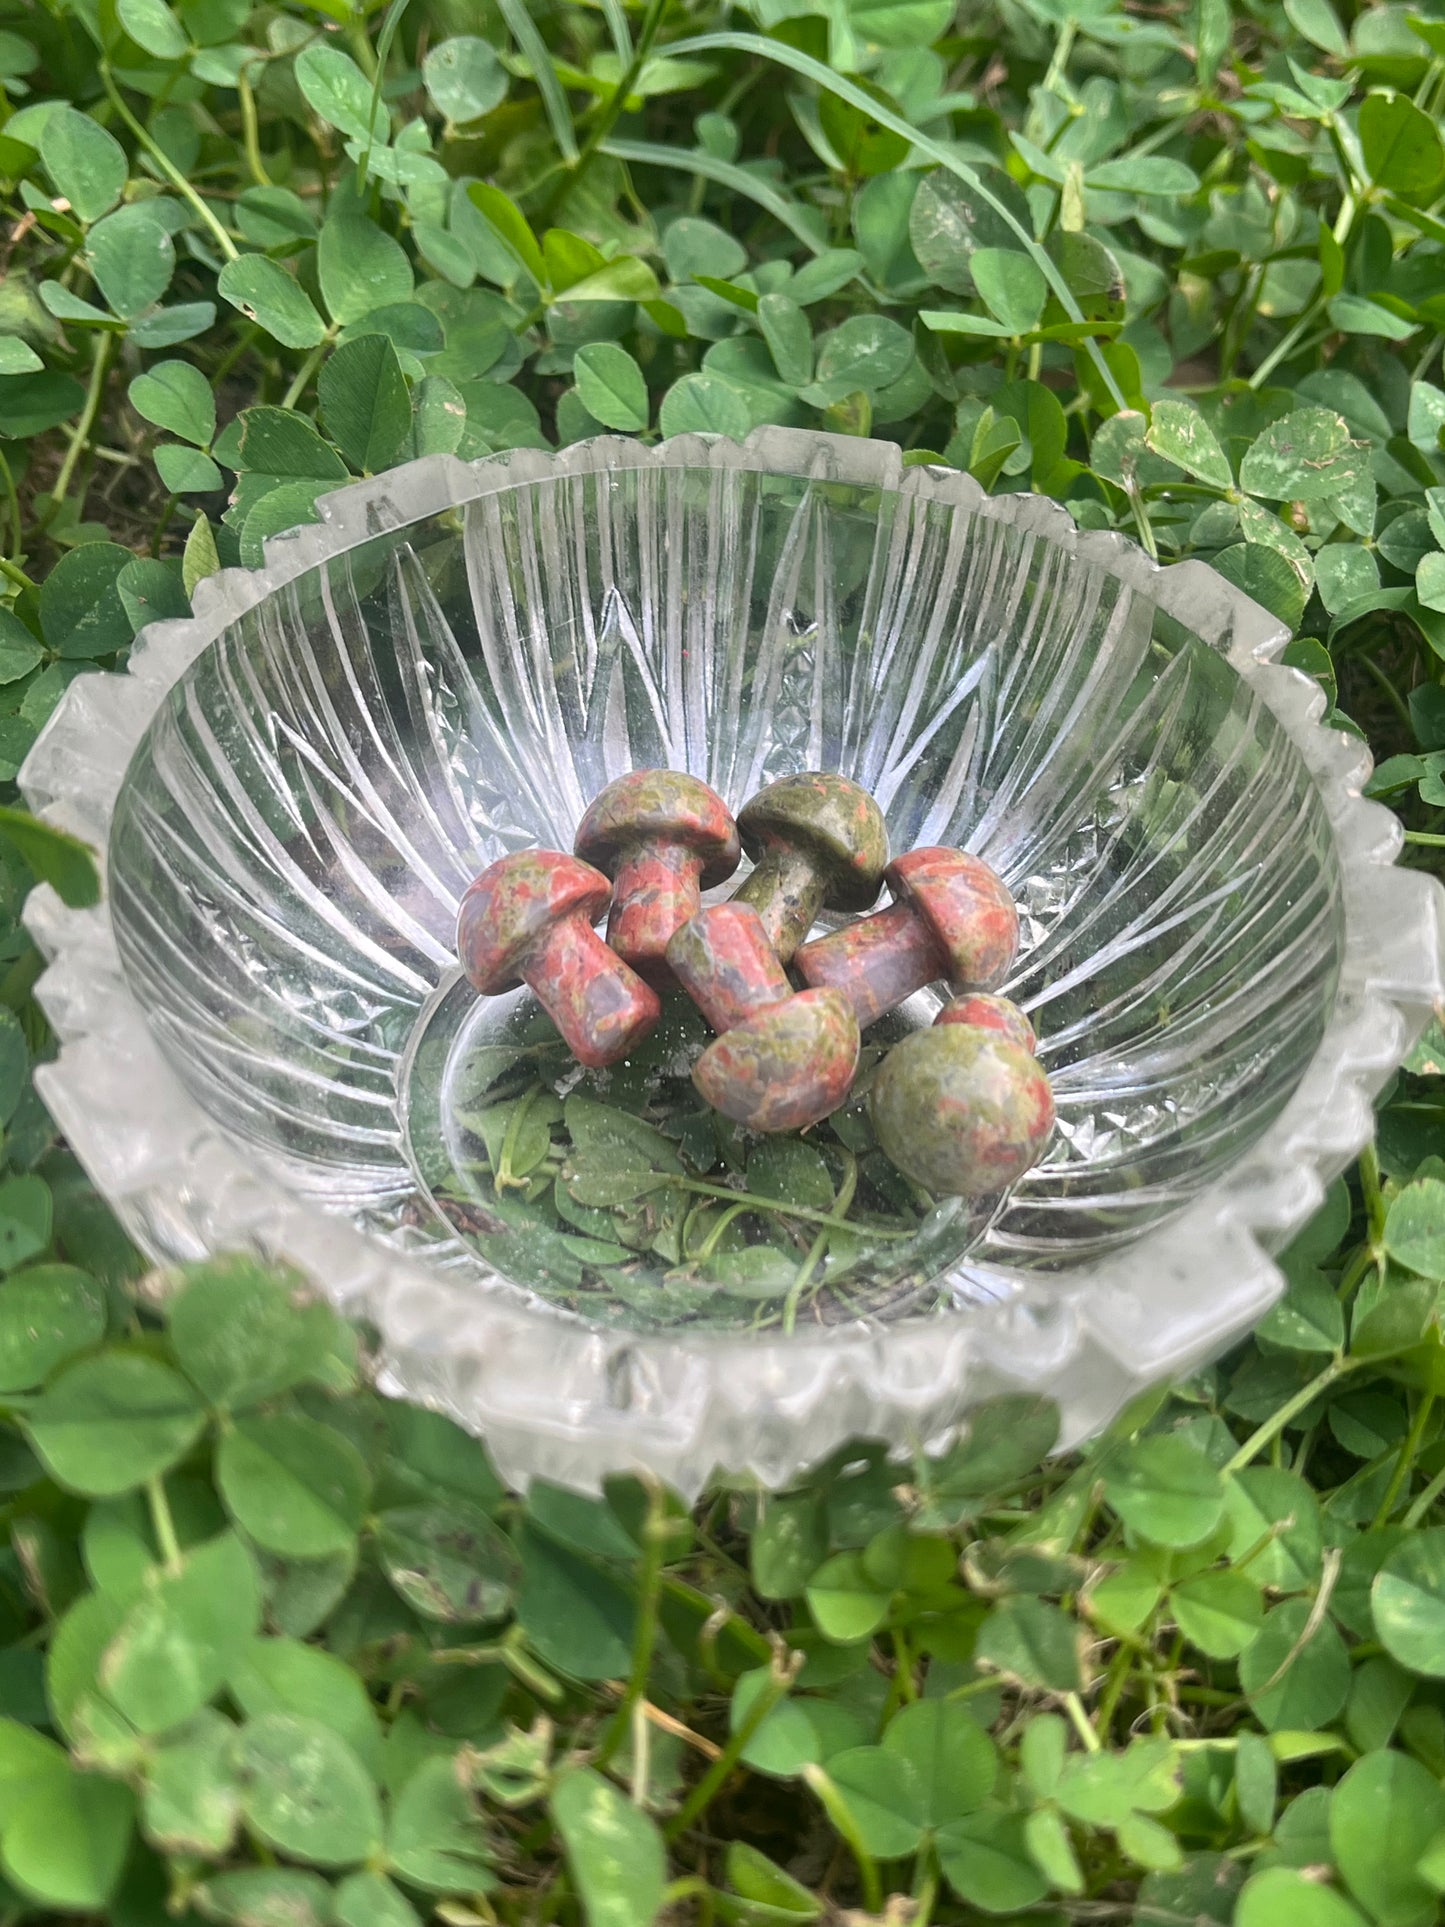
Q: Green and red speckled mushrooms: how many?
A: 6